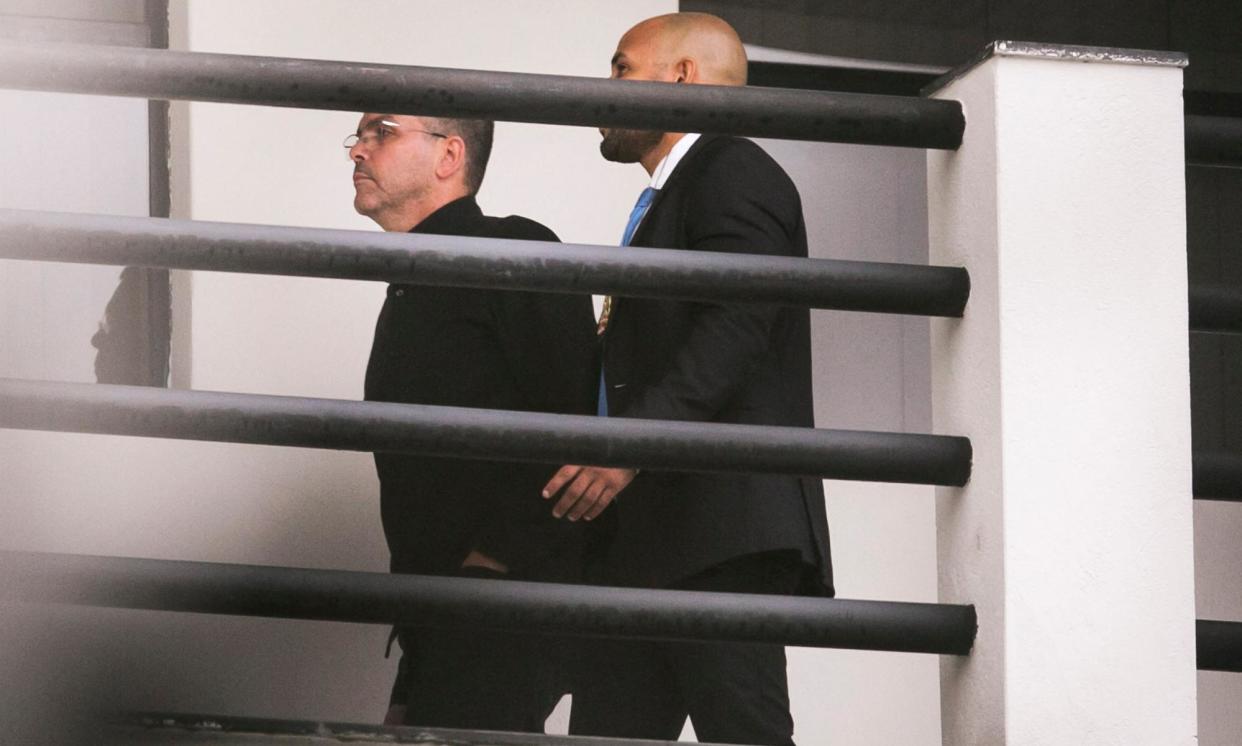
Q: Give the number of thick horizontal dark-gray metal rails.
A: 4